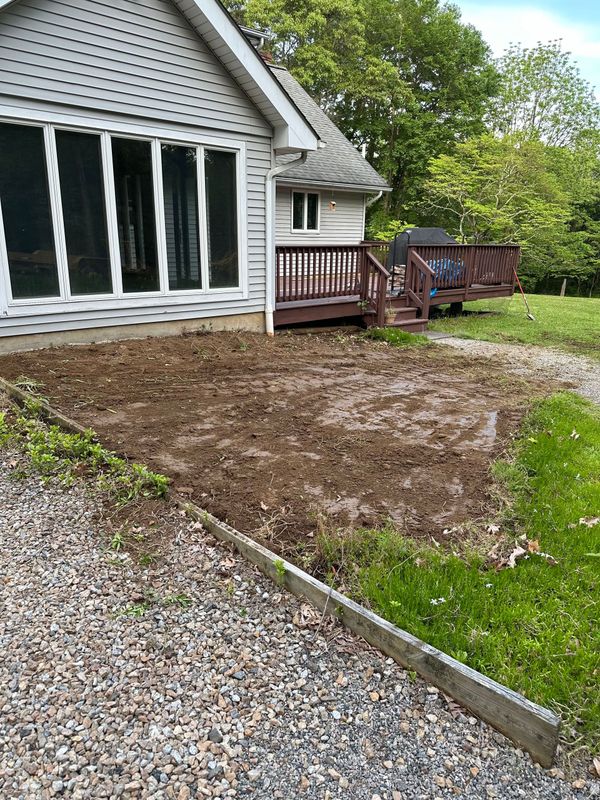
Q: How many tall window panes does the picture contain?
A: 5